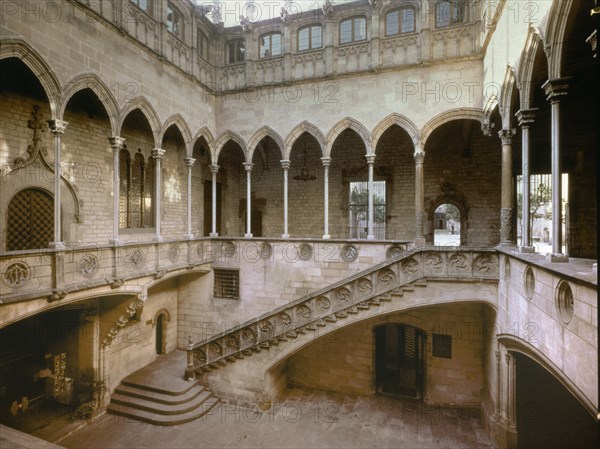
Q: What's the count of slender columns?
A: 13